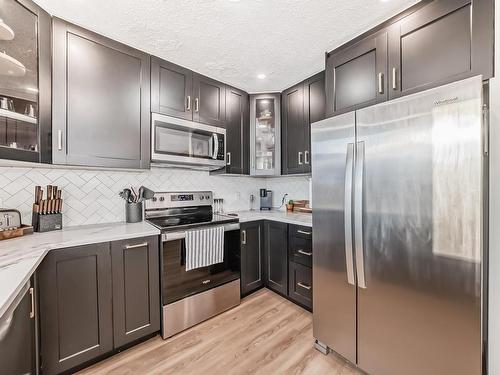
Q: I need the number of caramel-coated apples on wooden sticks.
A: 0